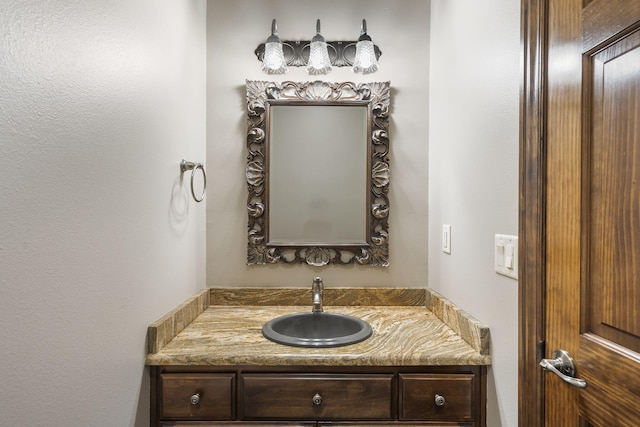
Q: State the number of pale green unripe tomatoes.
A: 0